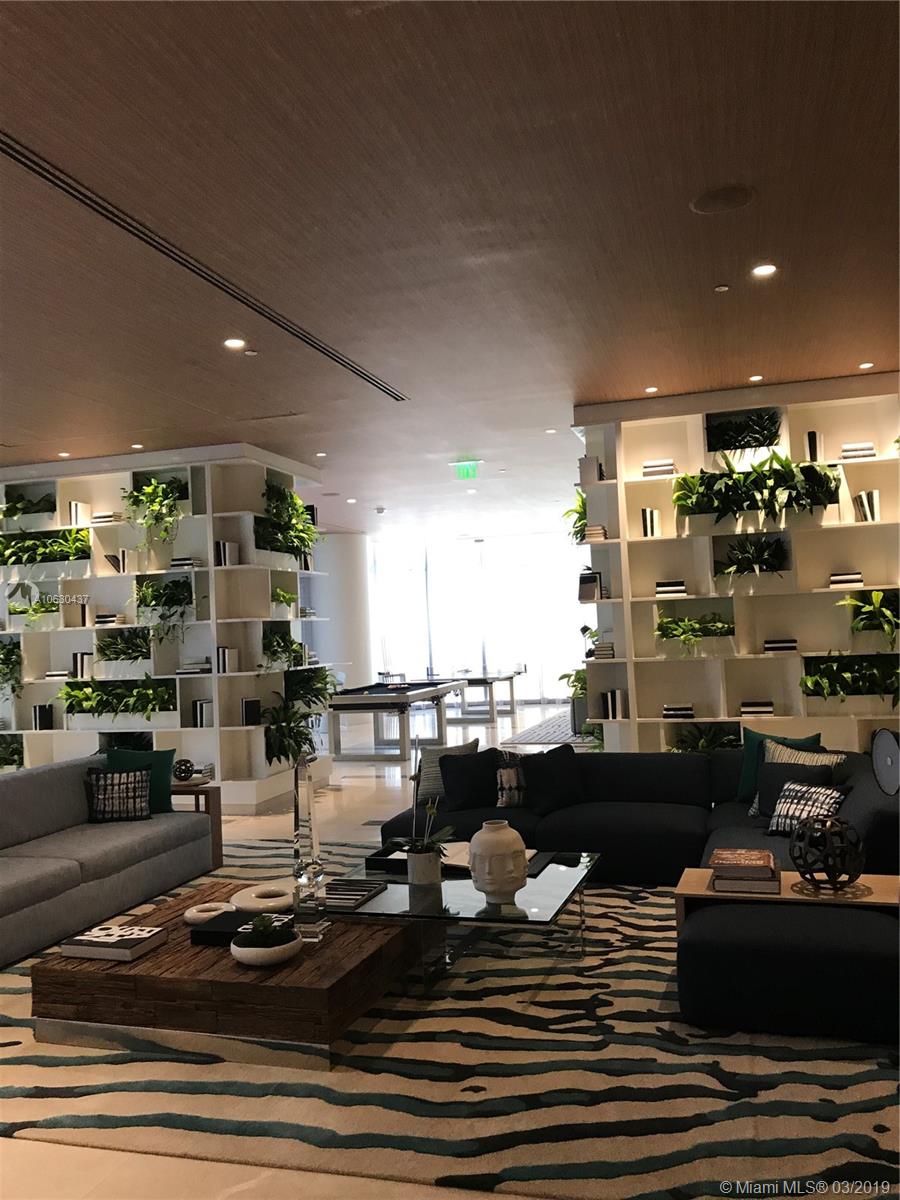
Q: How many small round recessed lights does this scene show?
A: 11